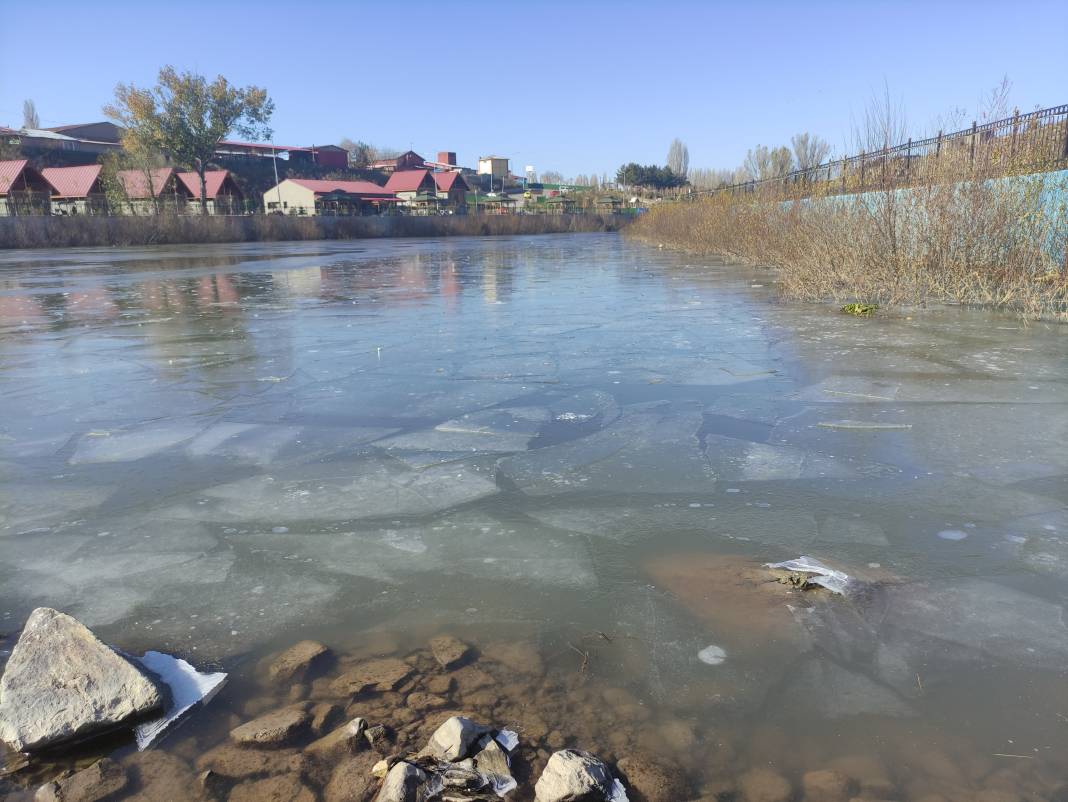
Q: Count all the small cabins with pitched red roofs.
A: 6